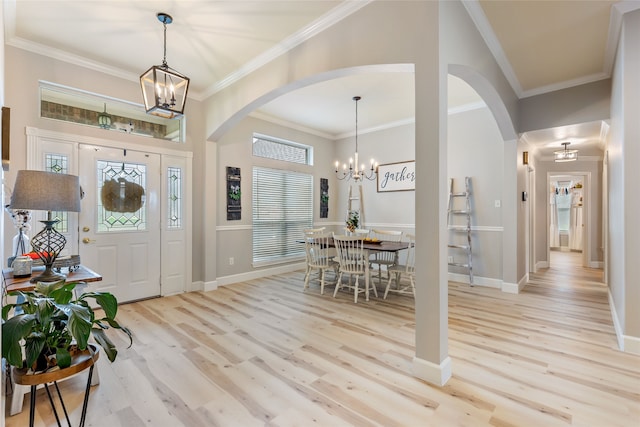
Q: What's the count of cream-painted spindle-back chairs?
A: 6